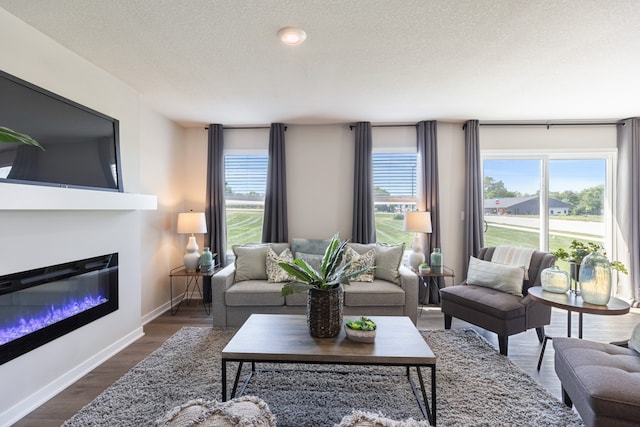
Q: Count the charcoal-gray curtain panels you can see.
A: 6